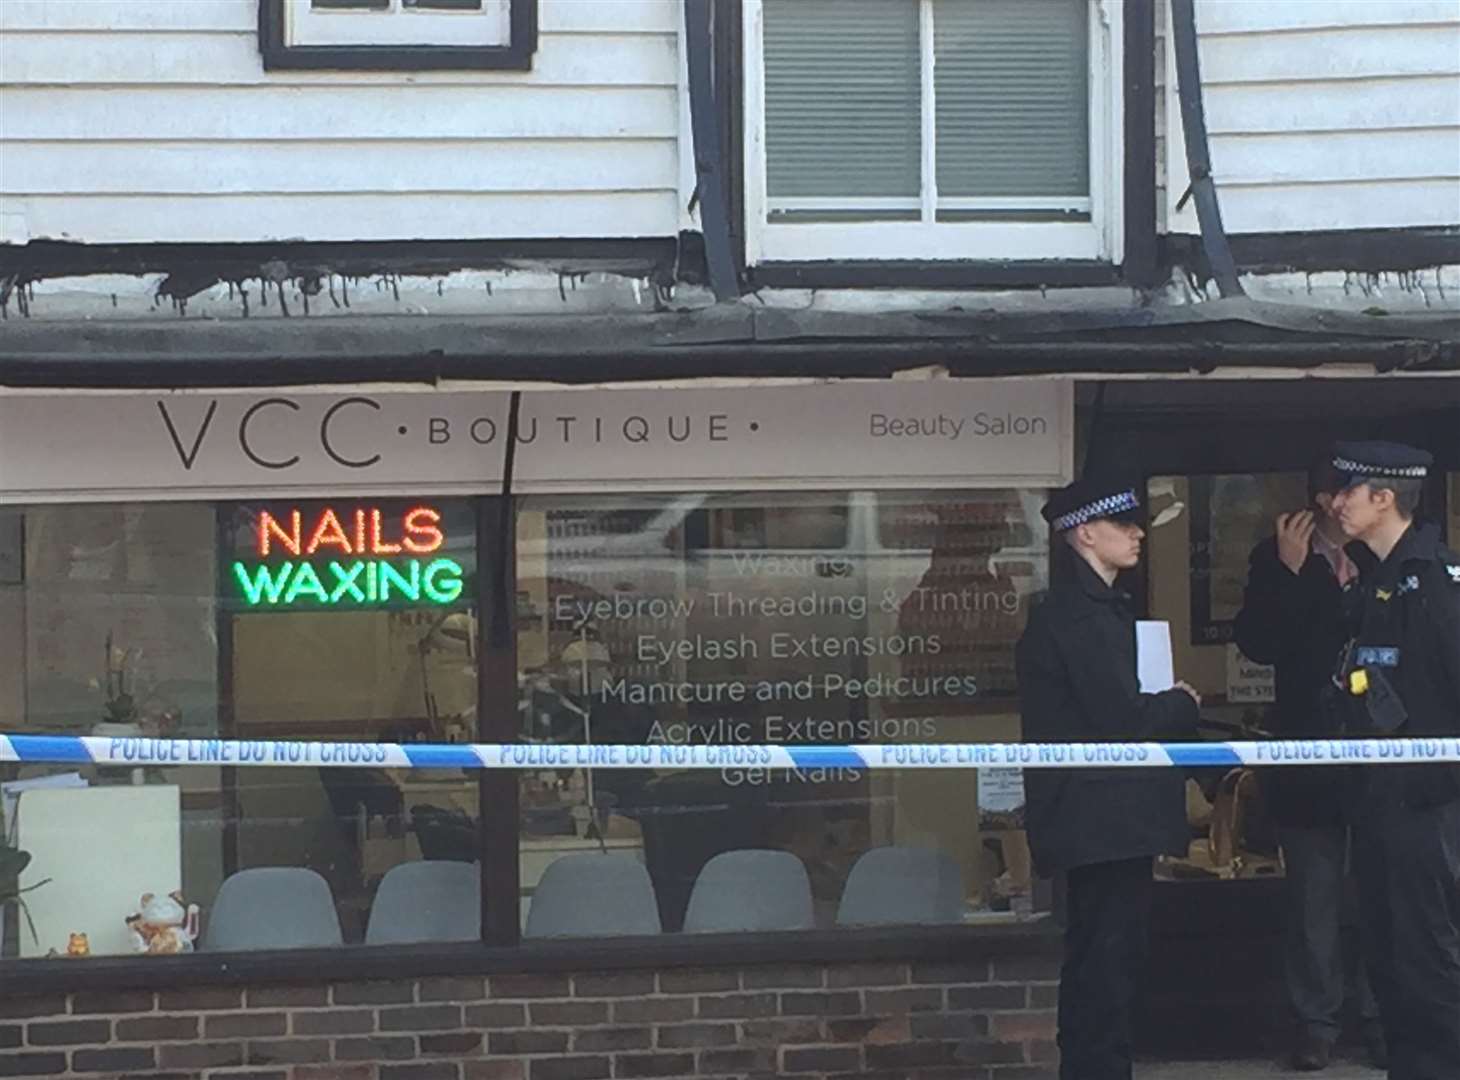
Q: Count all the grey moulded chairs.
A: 5